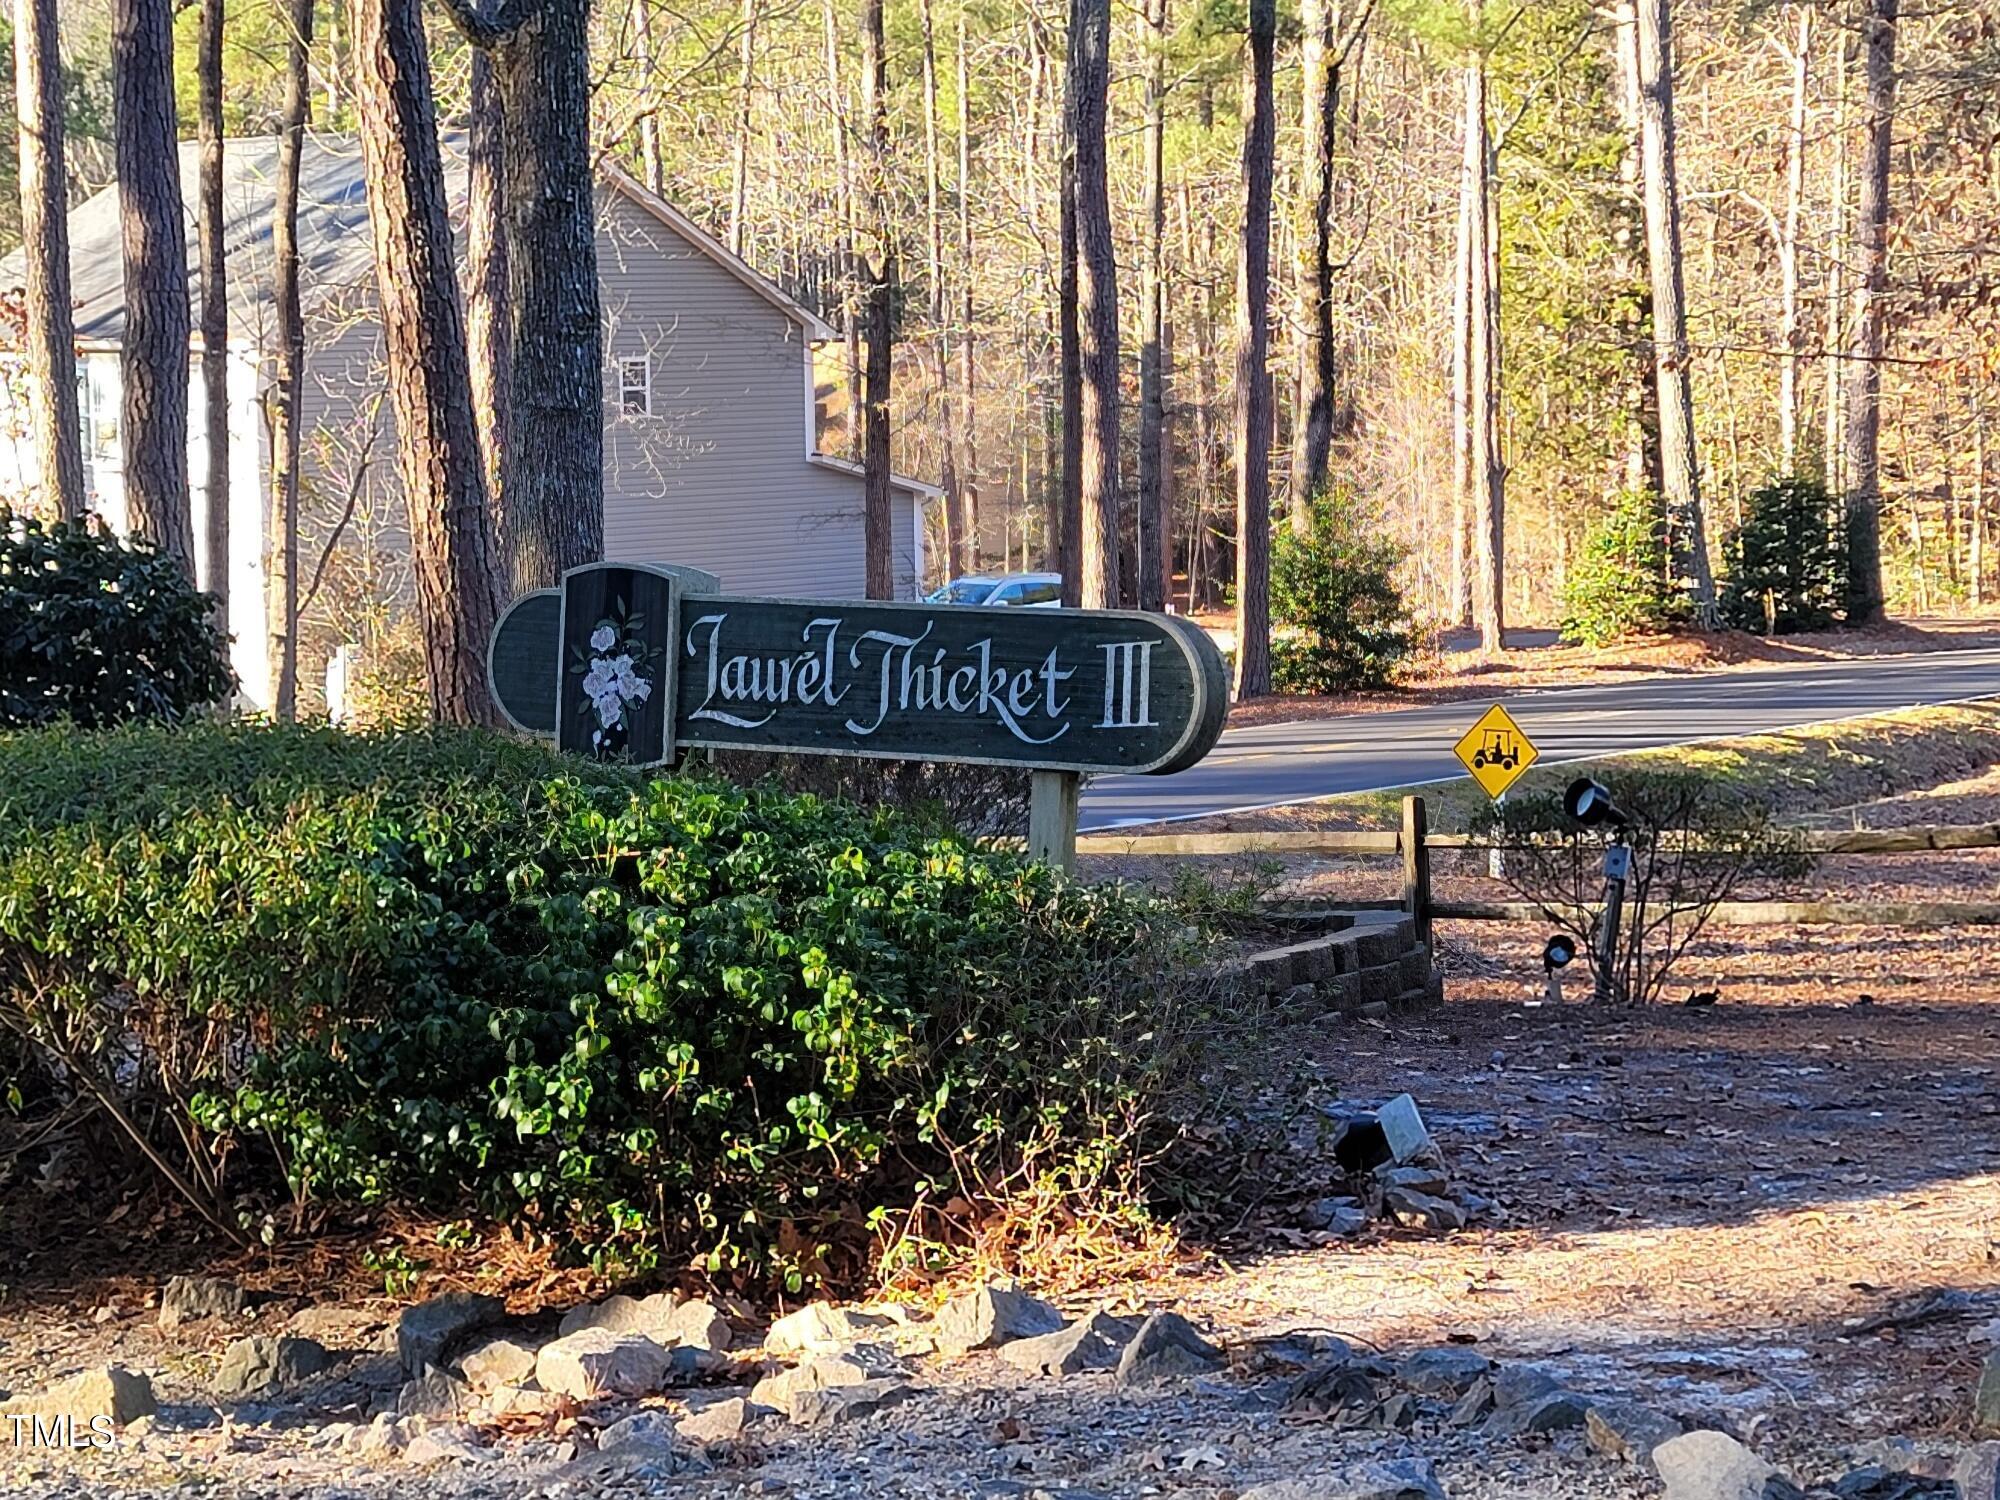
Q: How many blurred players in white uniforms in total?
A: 0